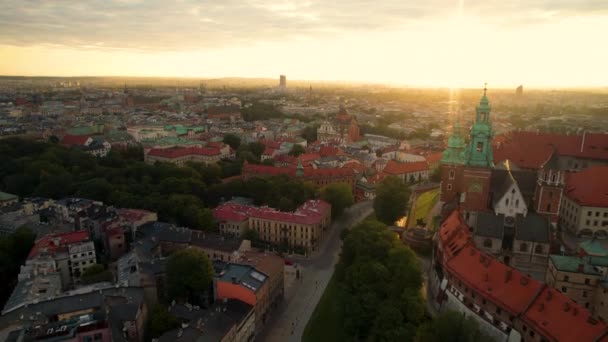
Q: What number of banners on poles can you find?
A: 0